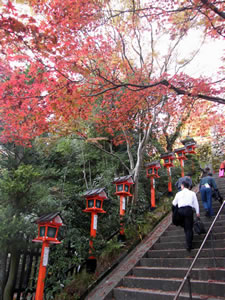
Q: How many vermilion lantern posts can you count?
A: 7